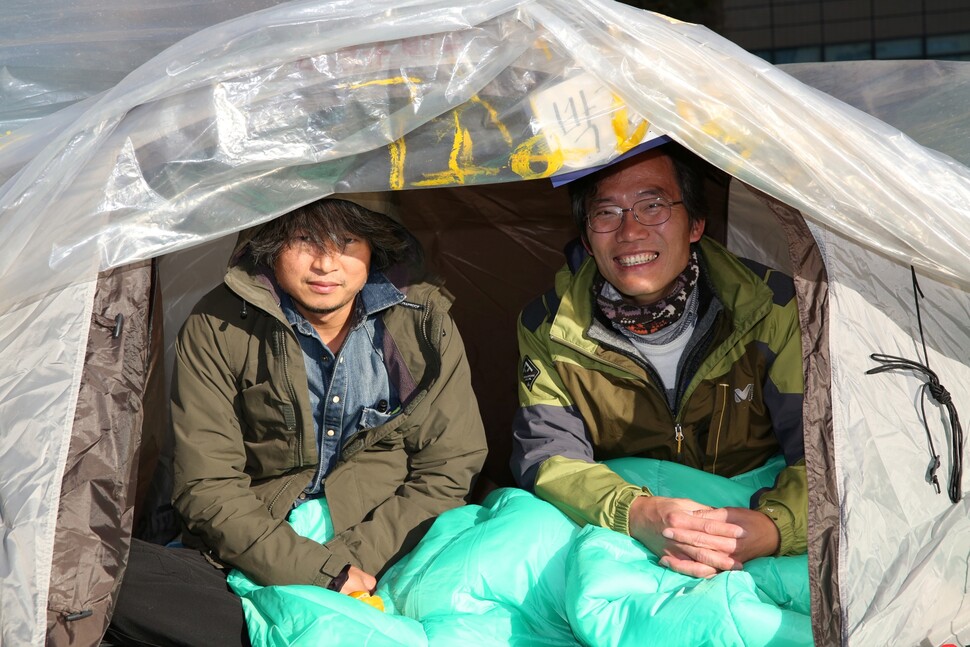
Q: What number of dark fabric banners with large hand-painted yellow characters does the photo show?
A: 1